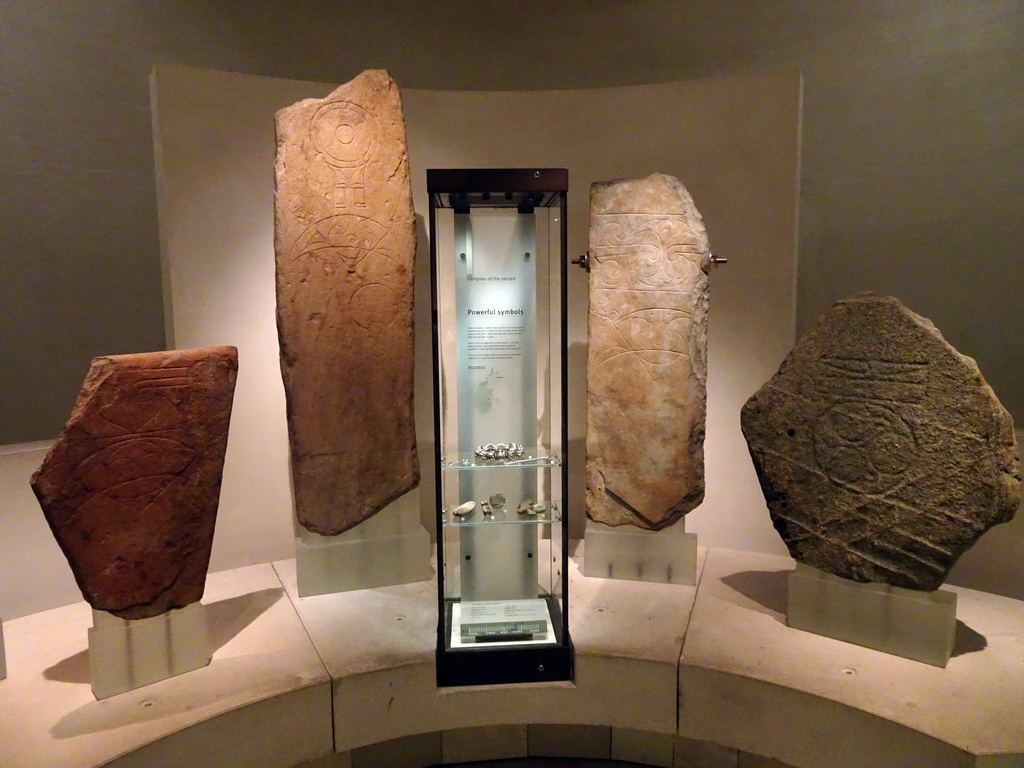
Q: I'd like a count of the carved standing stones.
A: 4